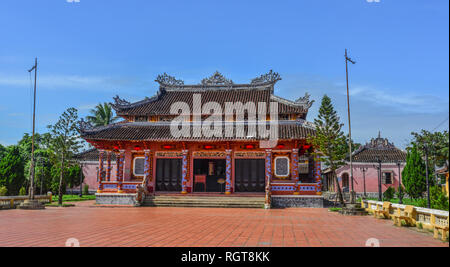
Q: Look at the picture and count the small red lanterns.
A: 7